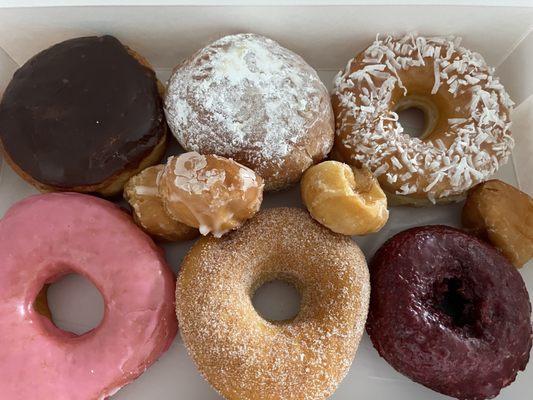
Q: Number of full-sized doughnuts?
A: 6